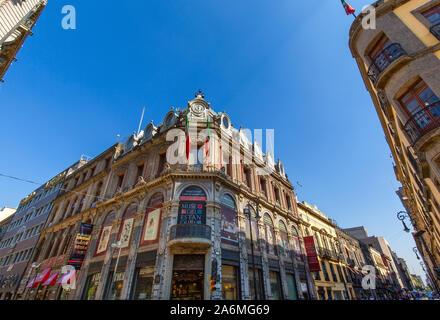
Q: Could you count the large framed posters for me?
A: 3